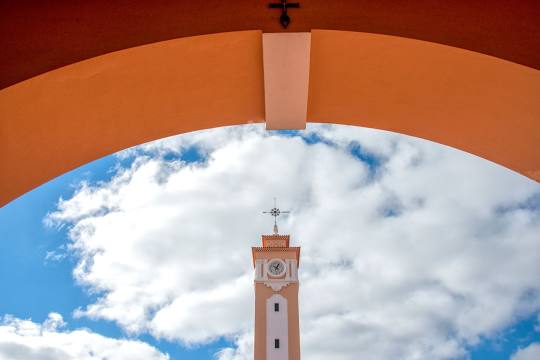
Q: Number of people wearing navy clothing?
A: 0